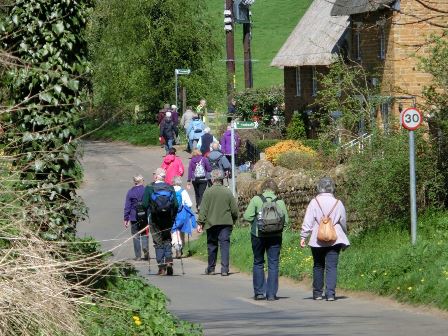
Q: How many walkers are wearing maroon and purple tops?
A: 5